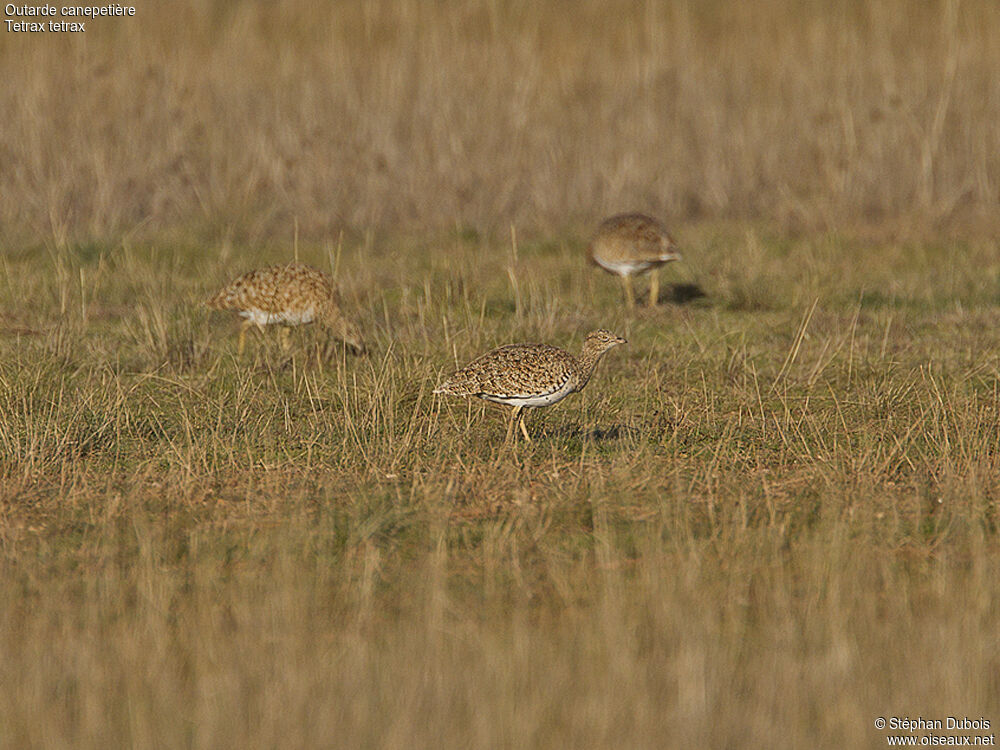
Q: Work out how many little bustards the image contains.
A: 3